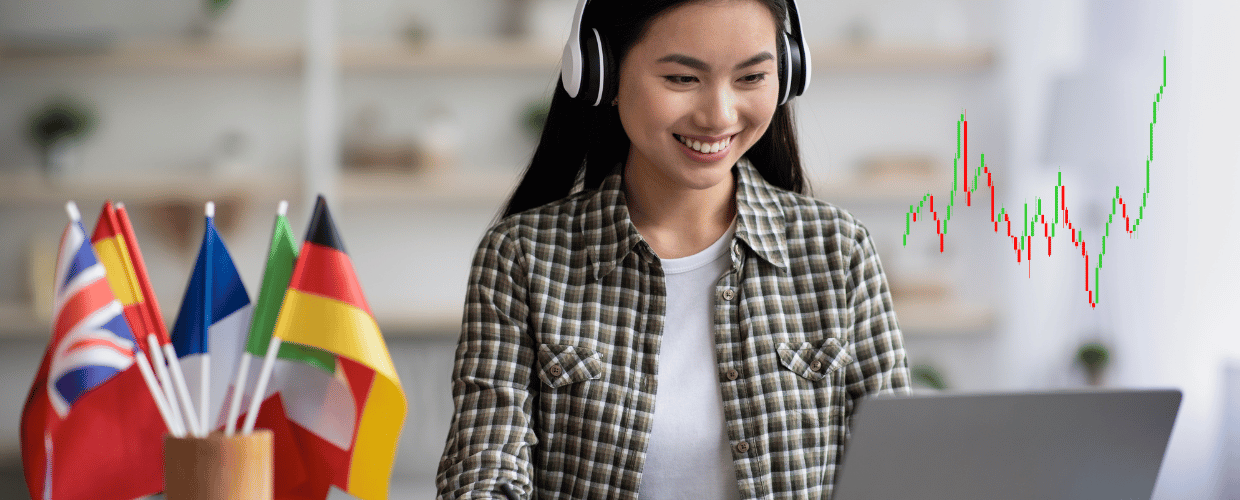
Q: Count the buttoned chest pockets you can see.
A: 2